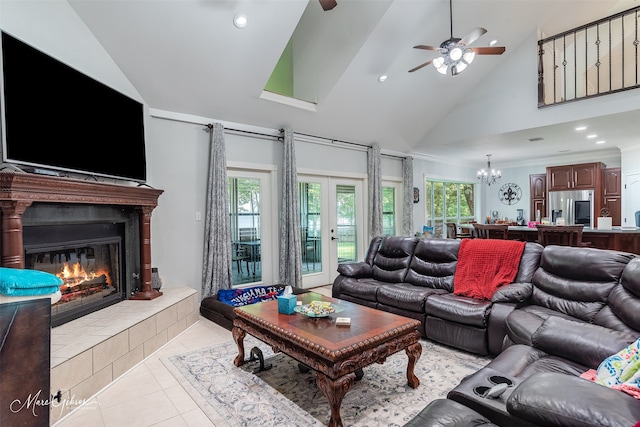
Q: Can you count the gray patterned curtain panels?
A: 4